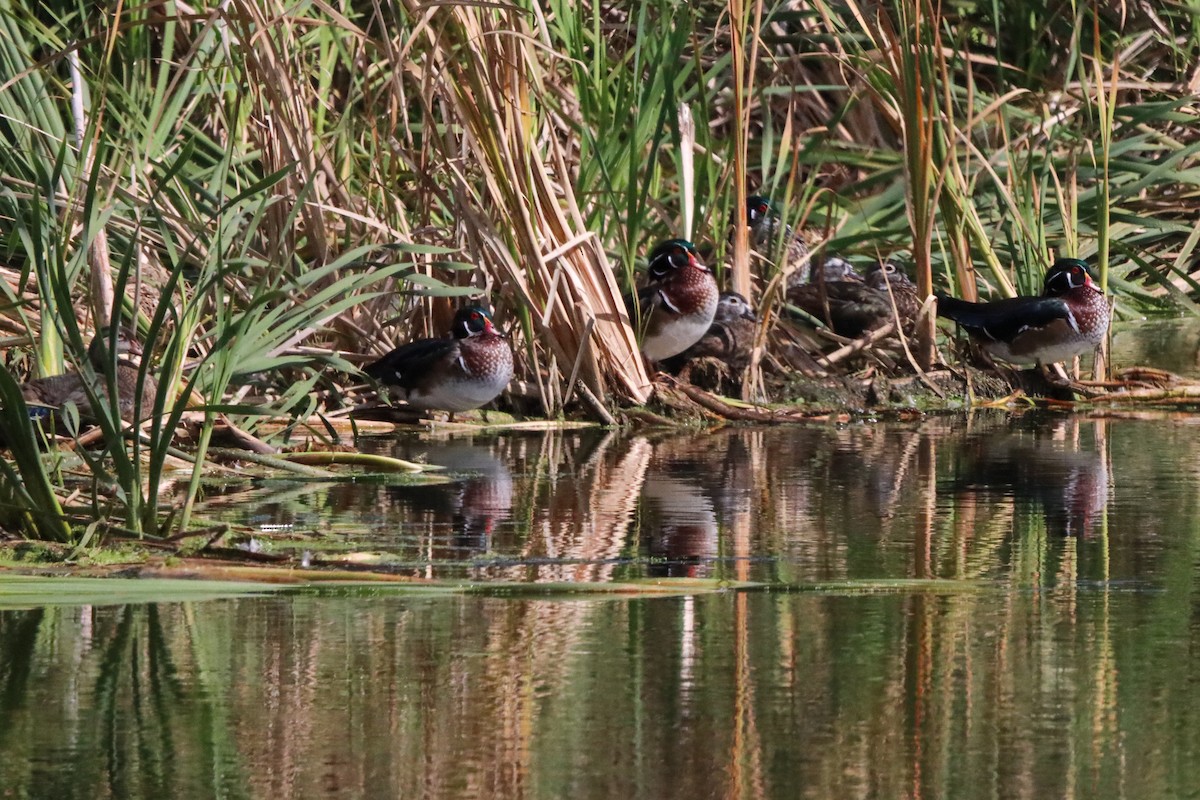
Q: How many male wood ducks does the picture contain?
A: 4